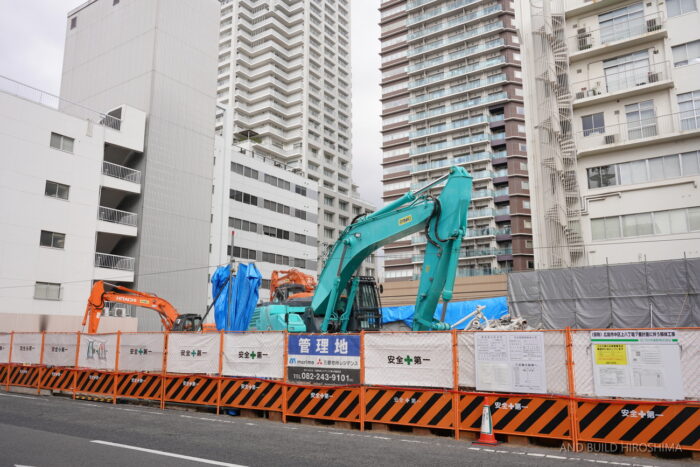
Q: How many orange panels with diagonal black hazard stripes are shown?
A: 11